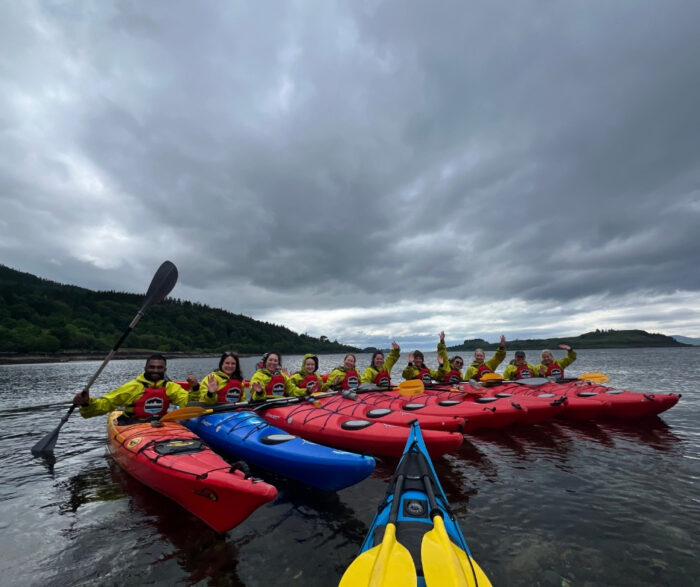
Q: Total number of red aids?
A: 11